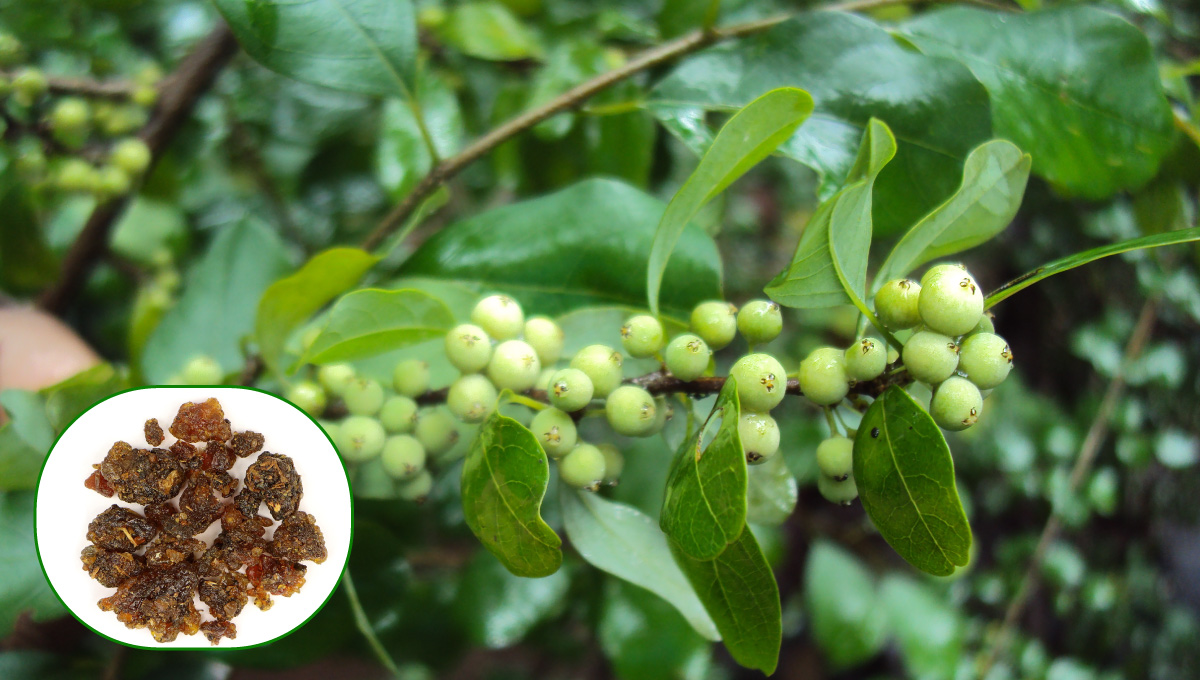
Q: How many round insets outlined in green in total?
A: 1